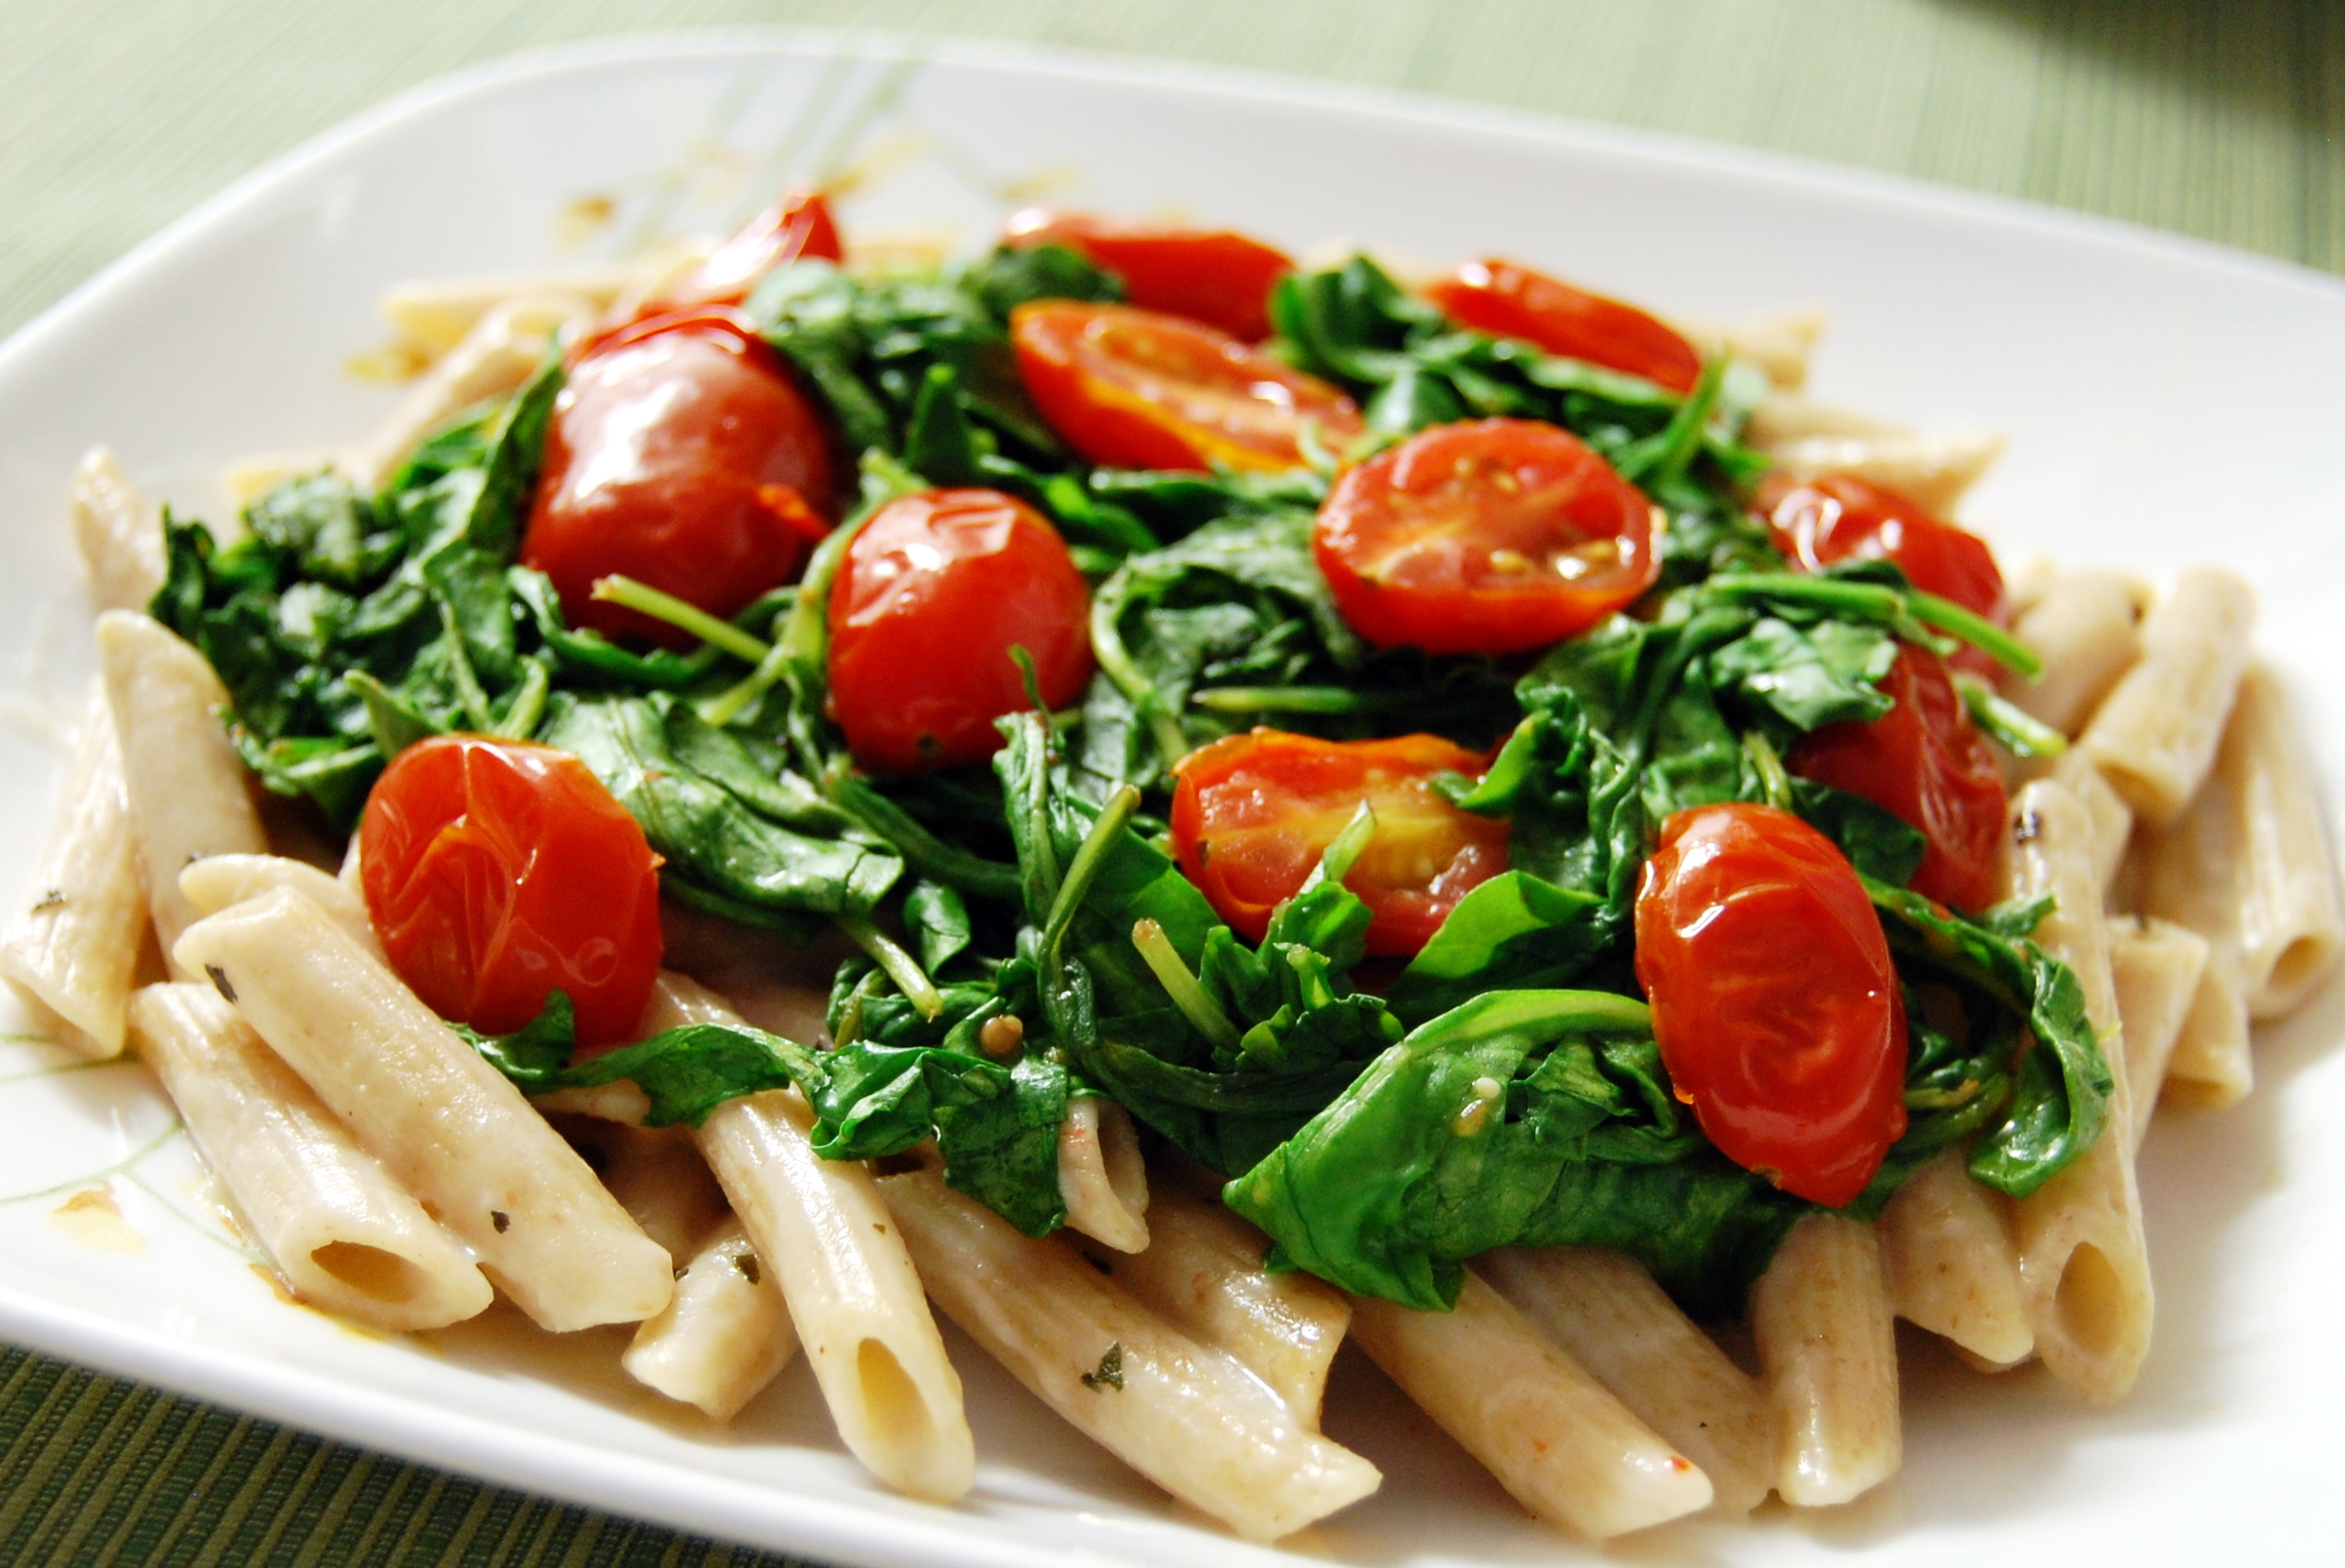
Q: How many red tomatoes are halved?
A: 3